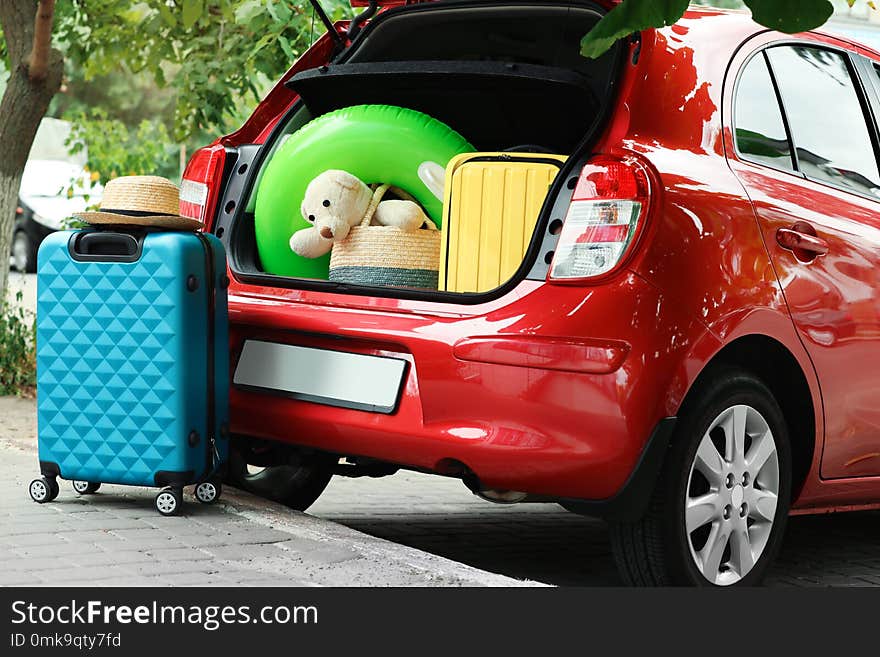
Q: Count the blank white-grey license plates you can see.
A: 1